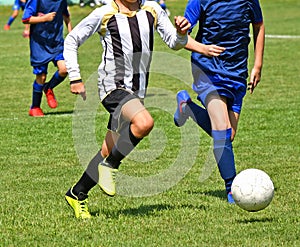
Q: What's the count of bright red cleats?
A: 2